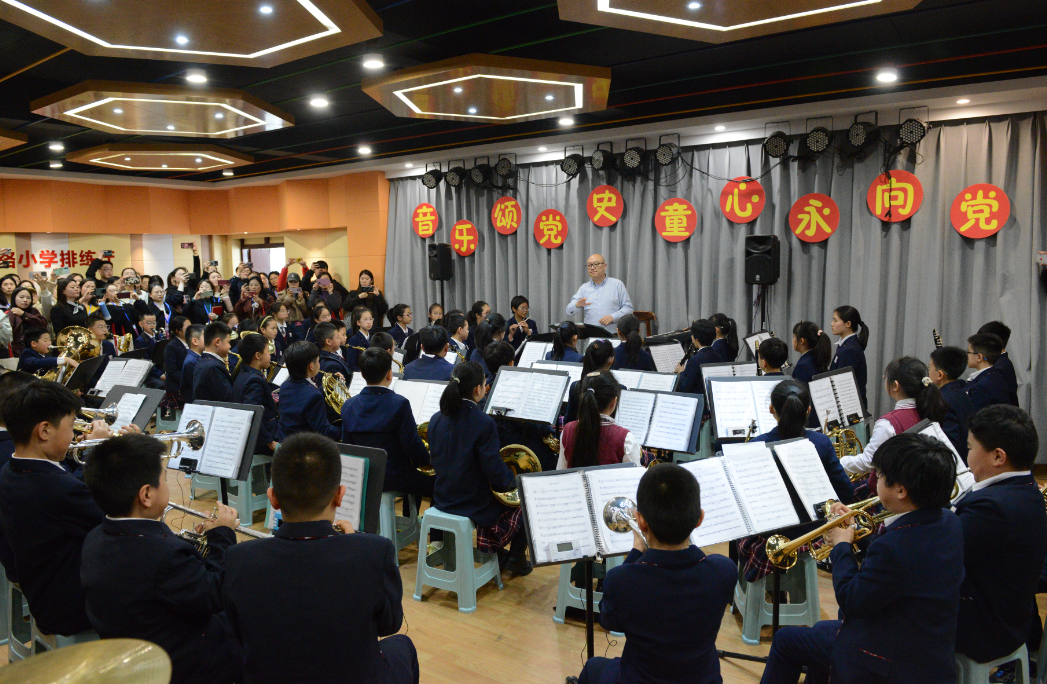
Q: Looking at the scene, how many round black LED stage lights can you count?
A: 12